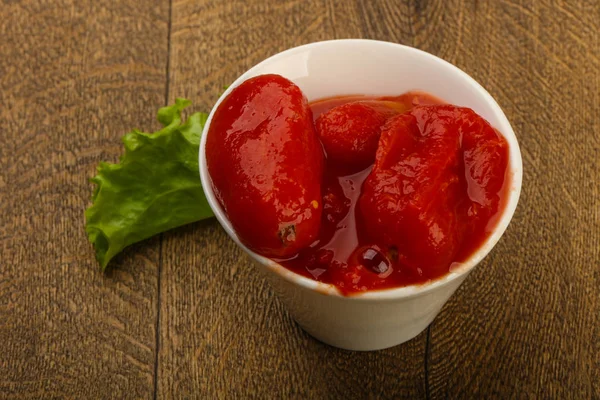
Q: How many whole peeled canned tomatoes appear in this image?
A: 3